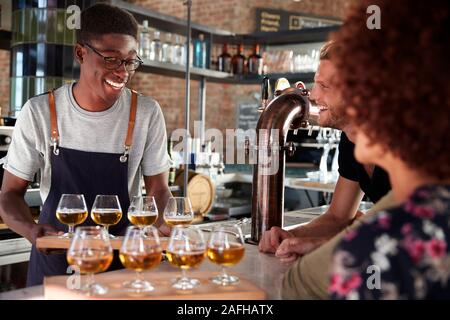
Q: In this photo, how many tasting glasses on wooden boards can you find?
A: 8